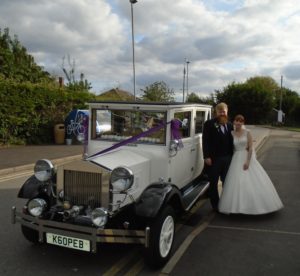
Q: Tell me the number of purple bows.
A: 2